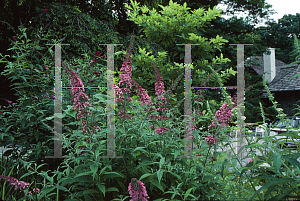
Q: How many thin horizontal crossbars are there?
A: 2